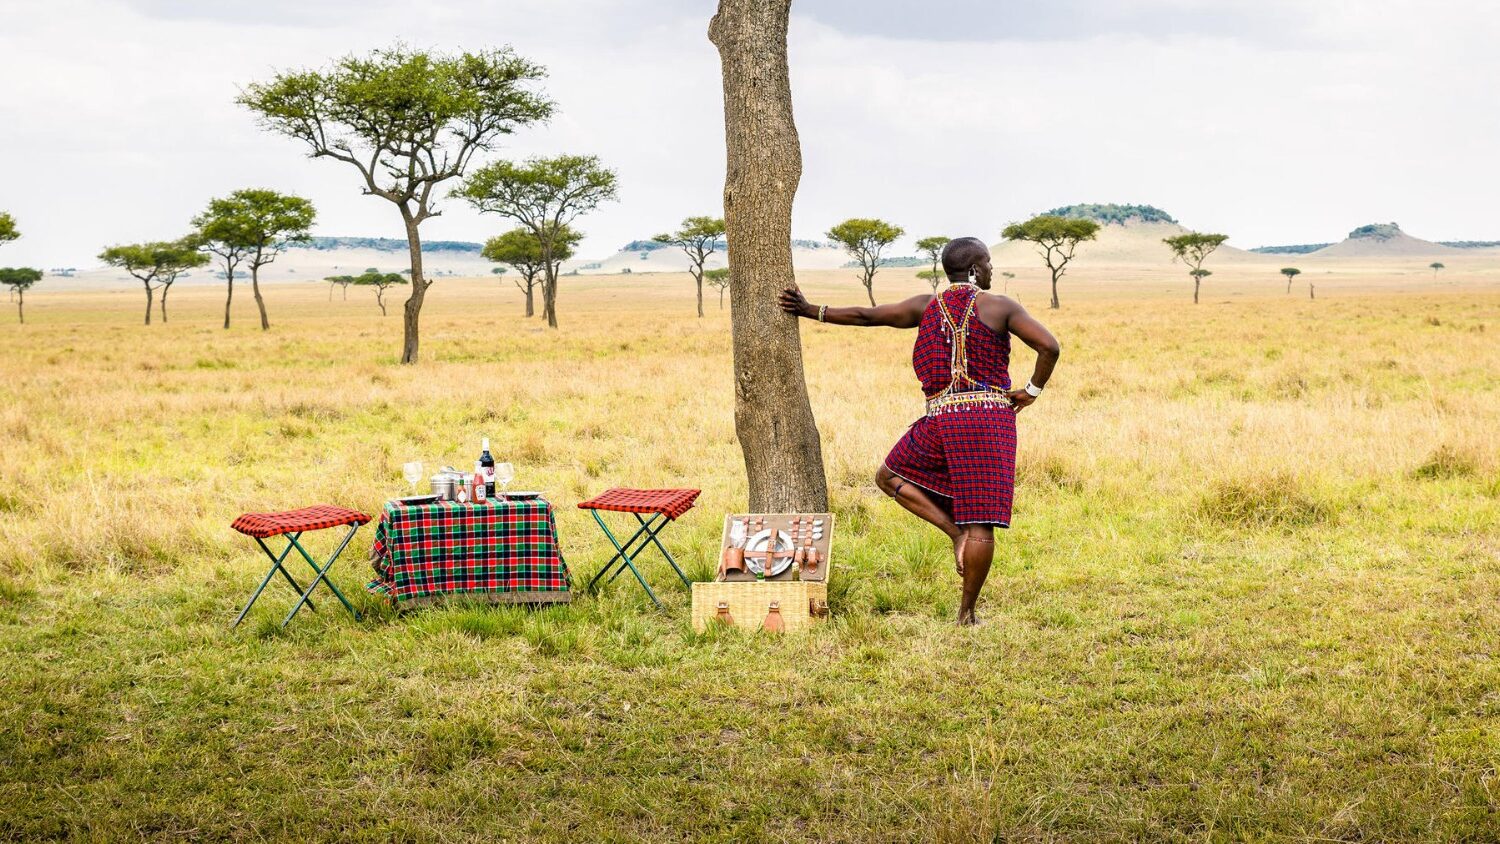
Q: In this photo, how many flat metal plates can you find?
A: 3